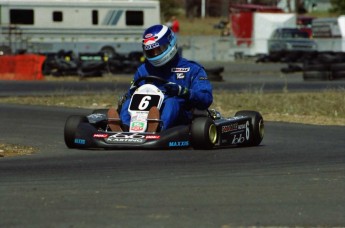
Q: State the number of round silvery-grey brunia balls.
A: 0